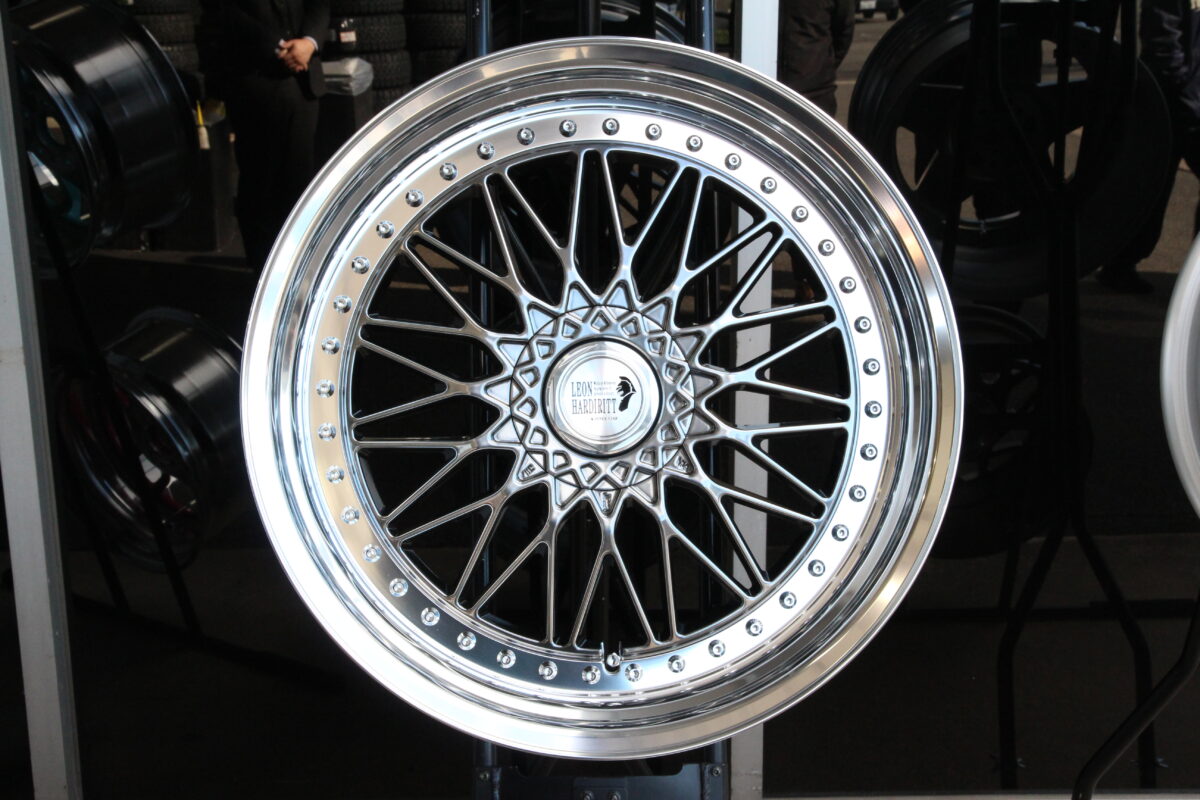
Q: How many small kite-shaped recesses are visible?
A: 15